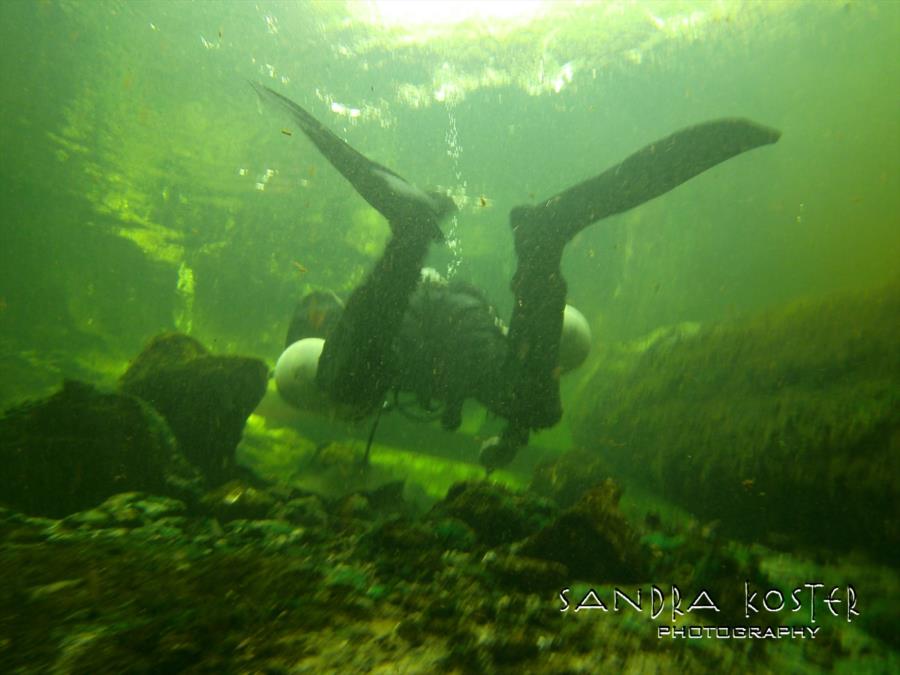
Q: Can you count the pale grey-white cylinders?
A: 2